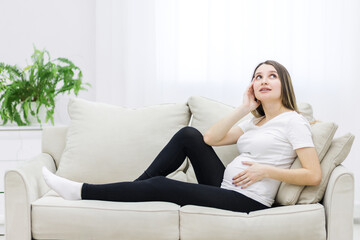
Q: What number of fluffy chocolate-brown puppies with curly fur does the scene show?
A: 0